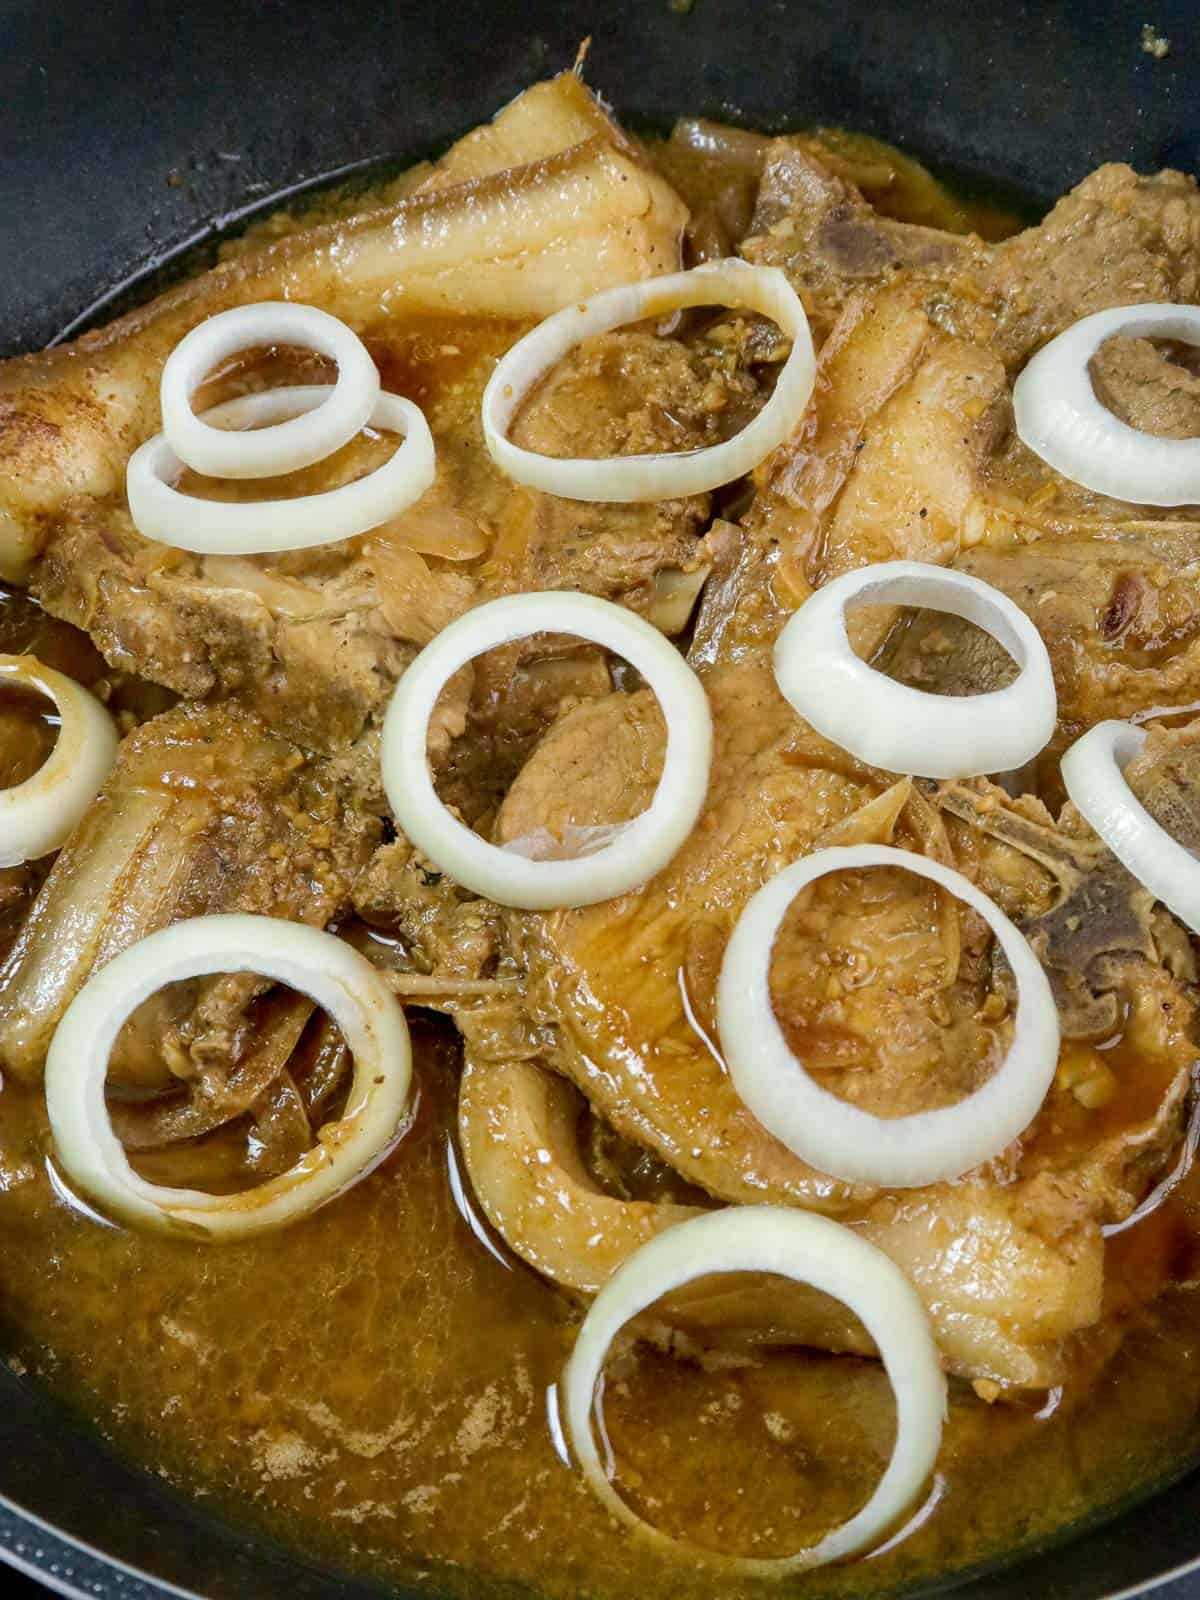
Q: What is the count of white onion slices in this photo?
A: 11